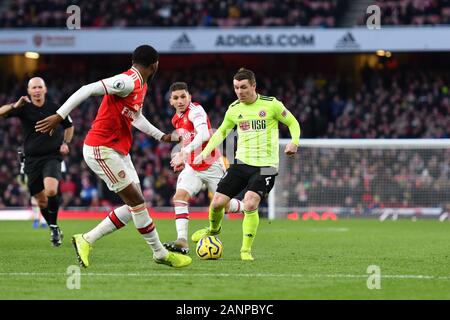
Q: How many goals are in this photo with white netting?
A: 1